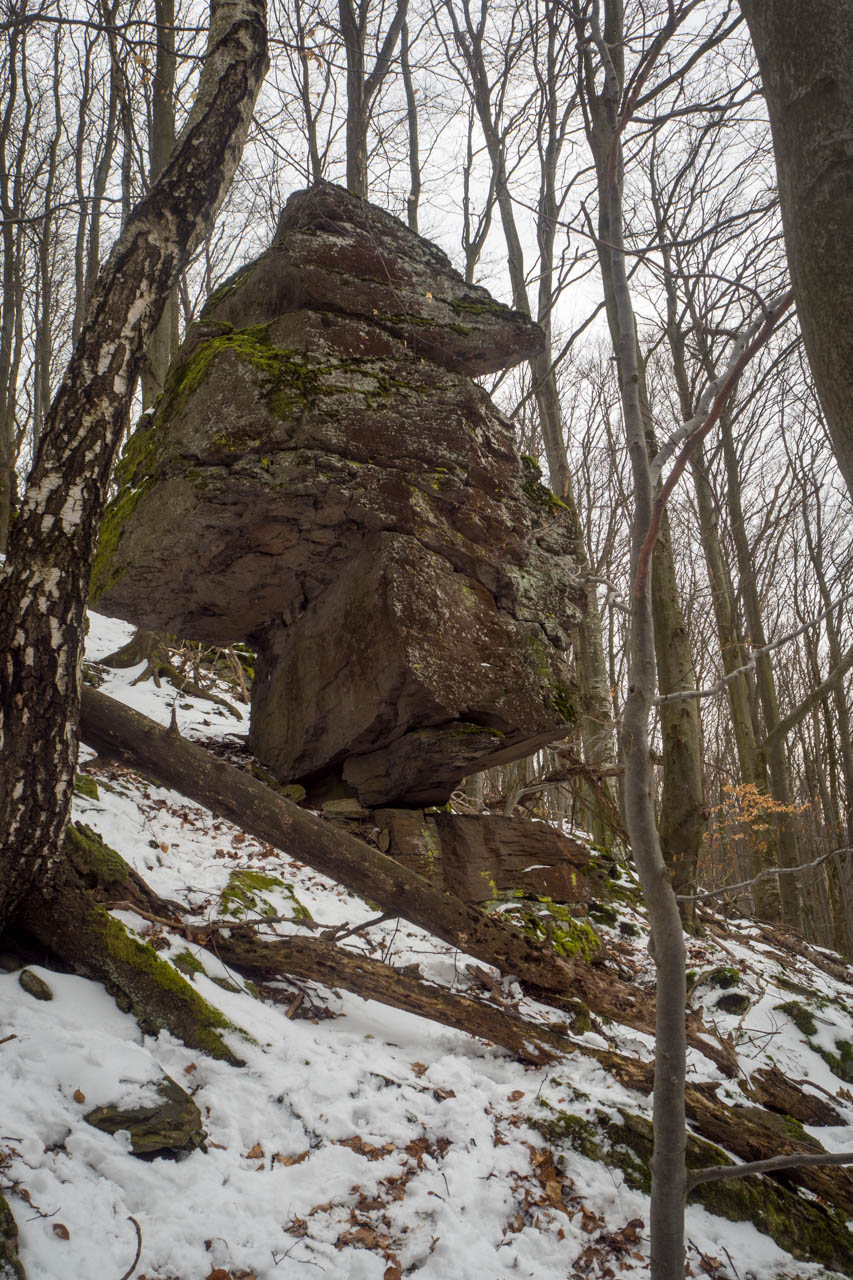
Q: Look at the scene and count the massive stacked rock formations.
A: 1